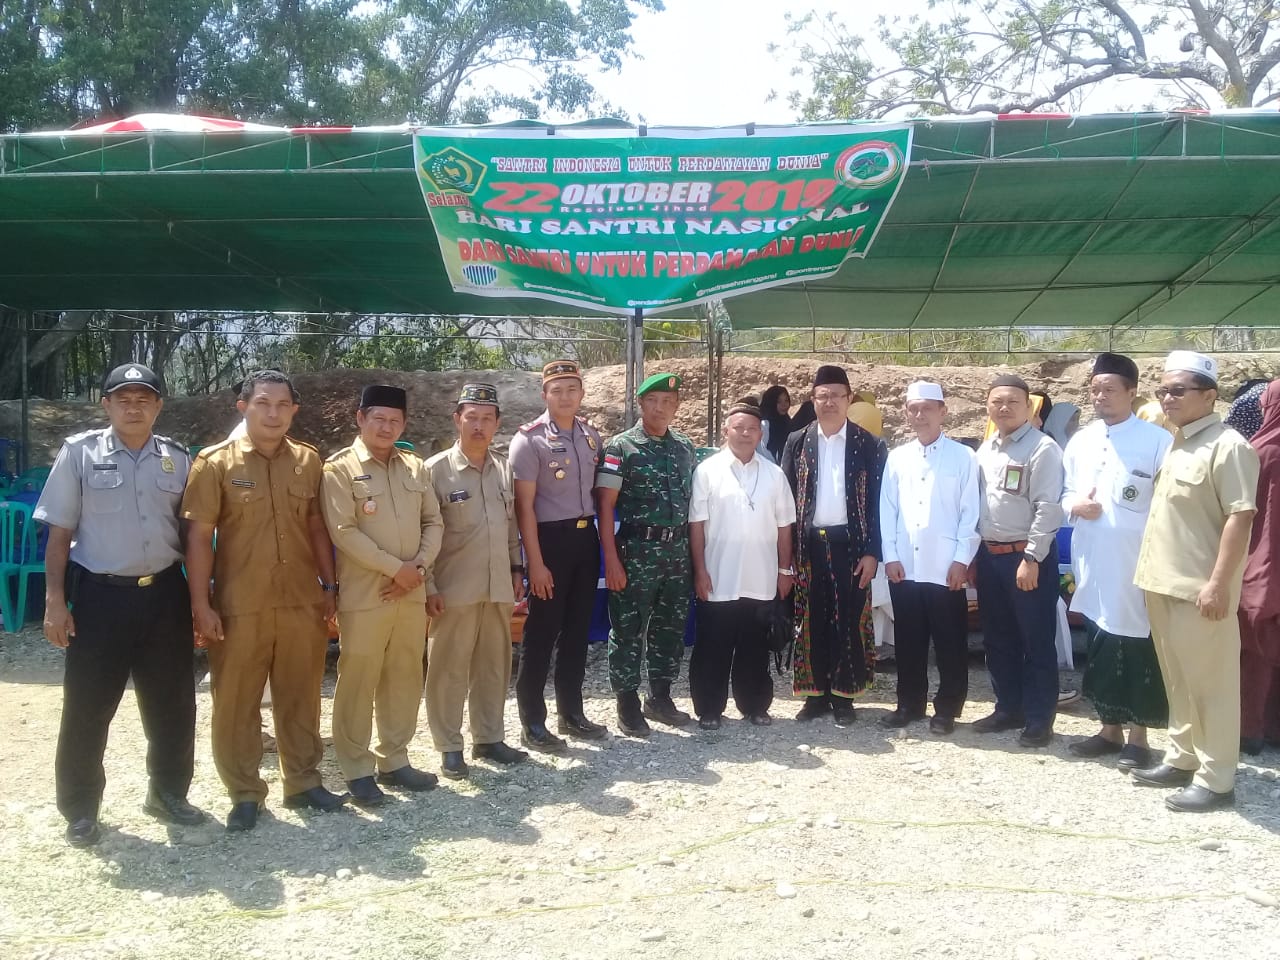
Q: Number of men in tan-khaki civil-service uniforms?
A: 4